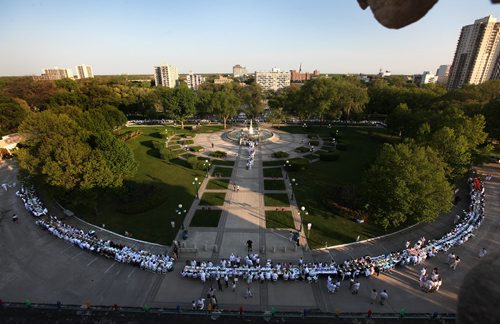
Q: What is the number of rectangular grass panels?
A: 8